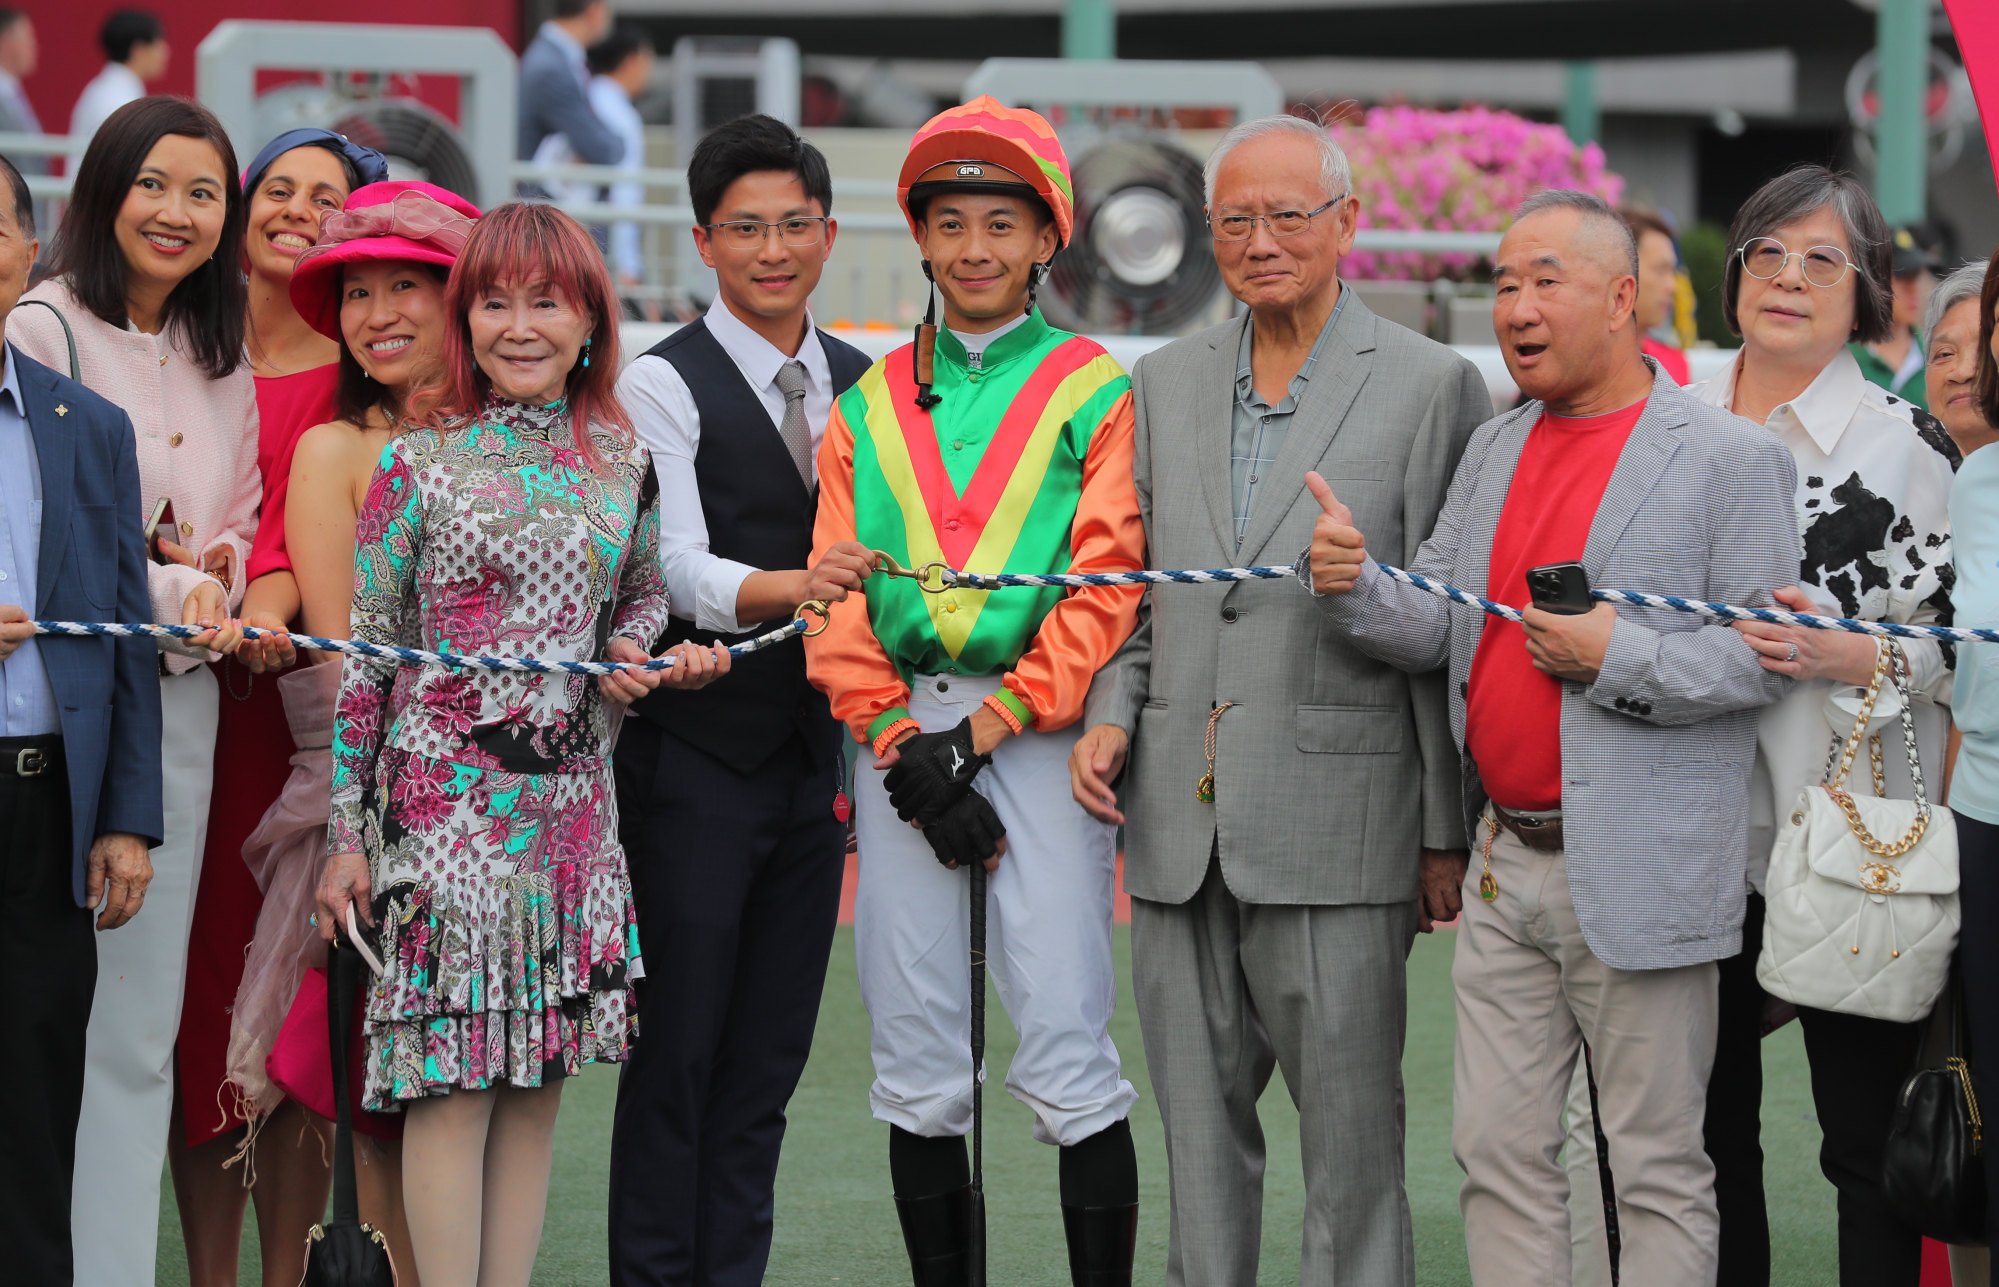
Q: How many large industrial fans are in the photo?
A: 2